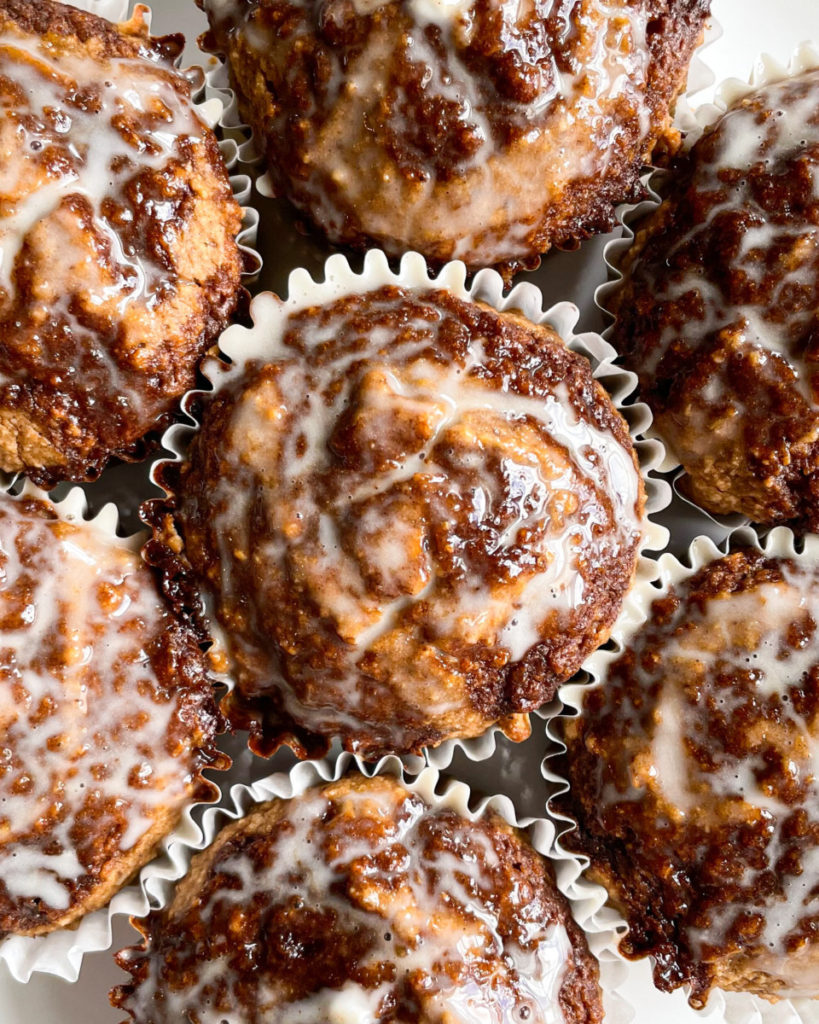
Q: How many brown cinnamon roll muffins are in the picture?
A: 7